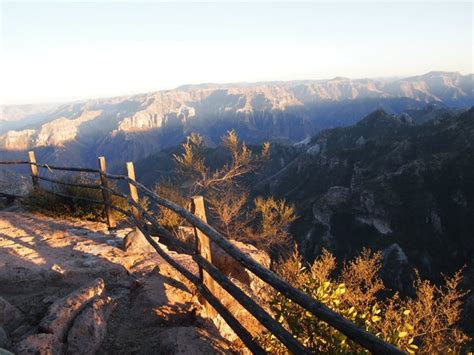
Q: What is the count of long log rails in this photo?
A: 3